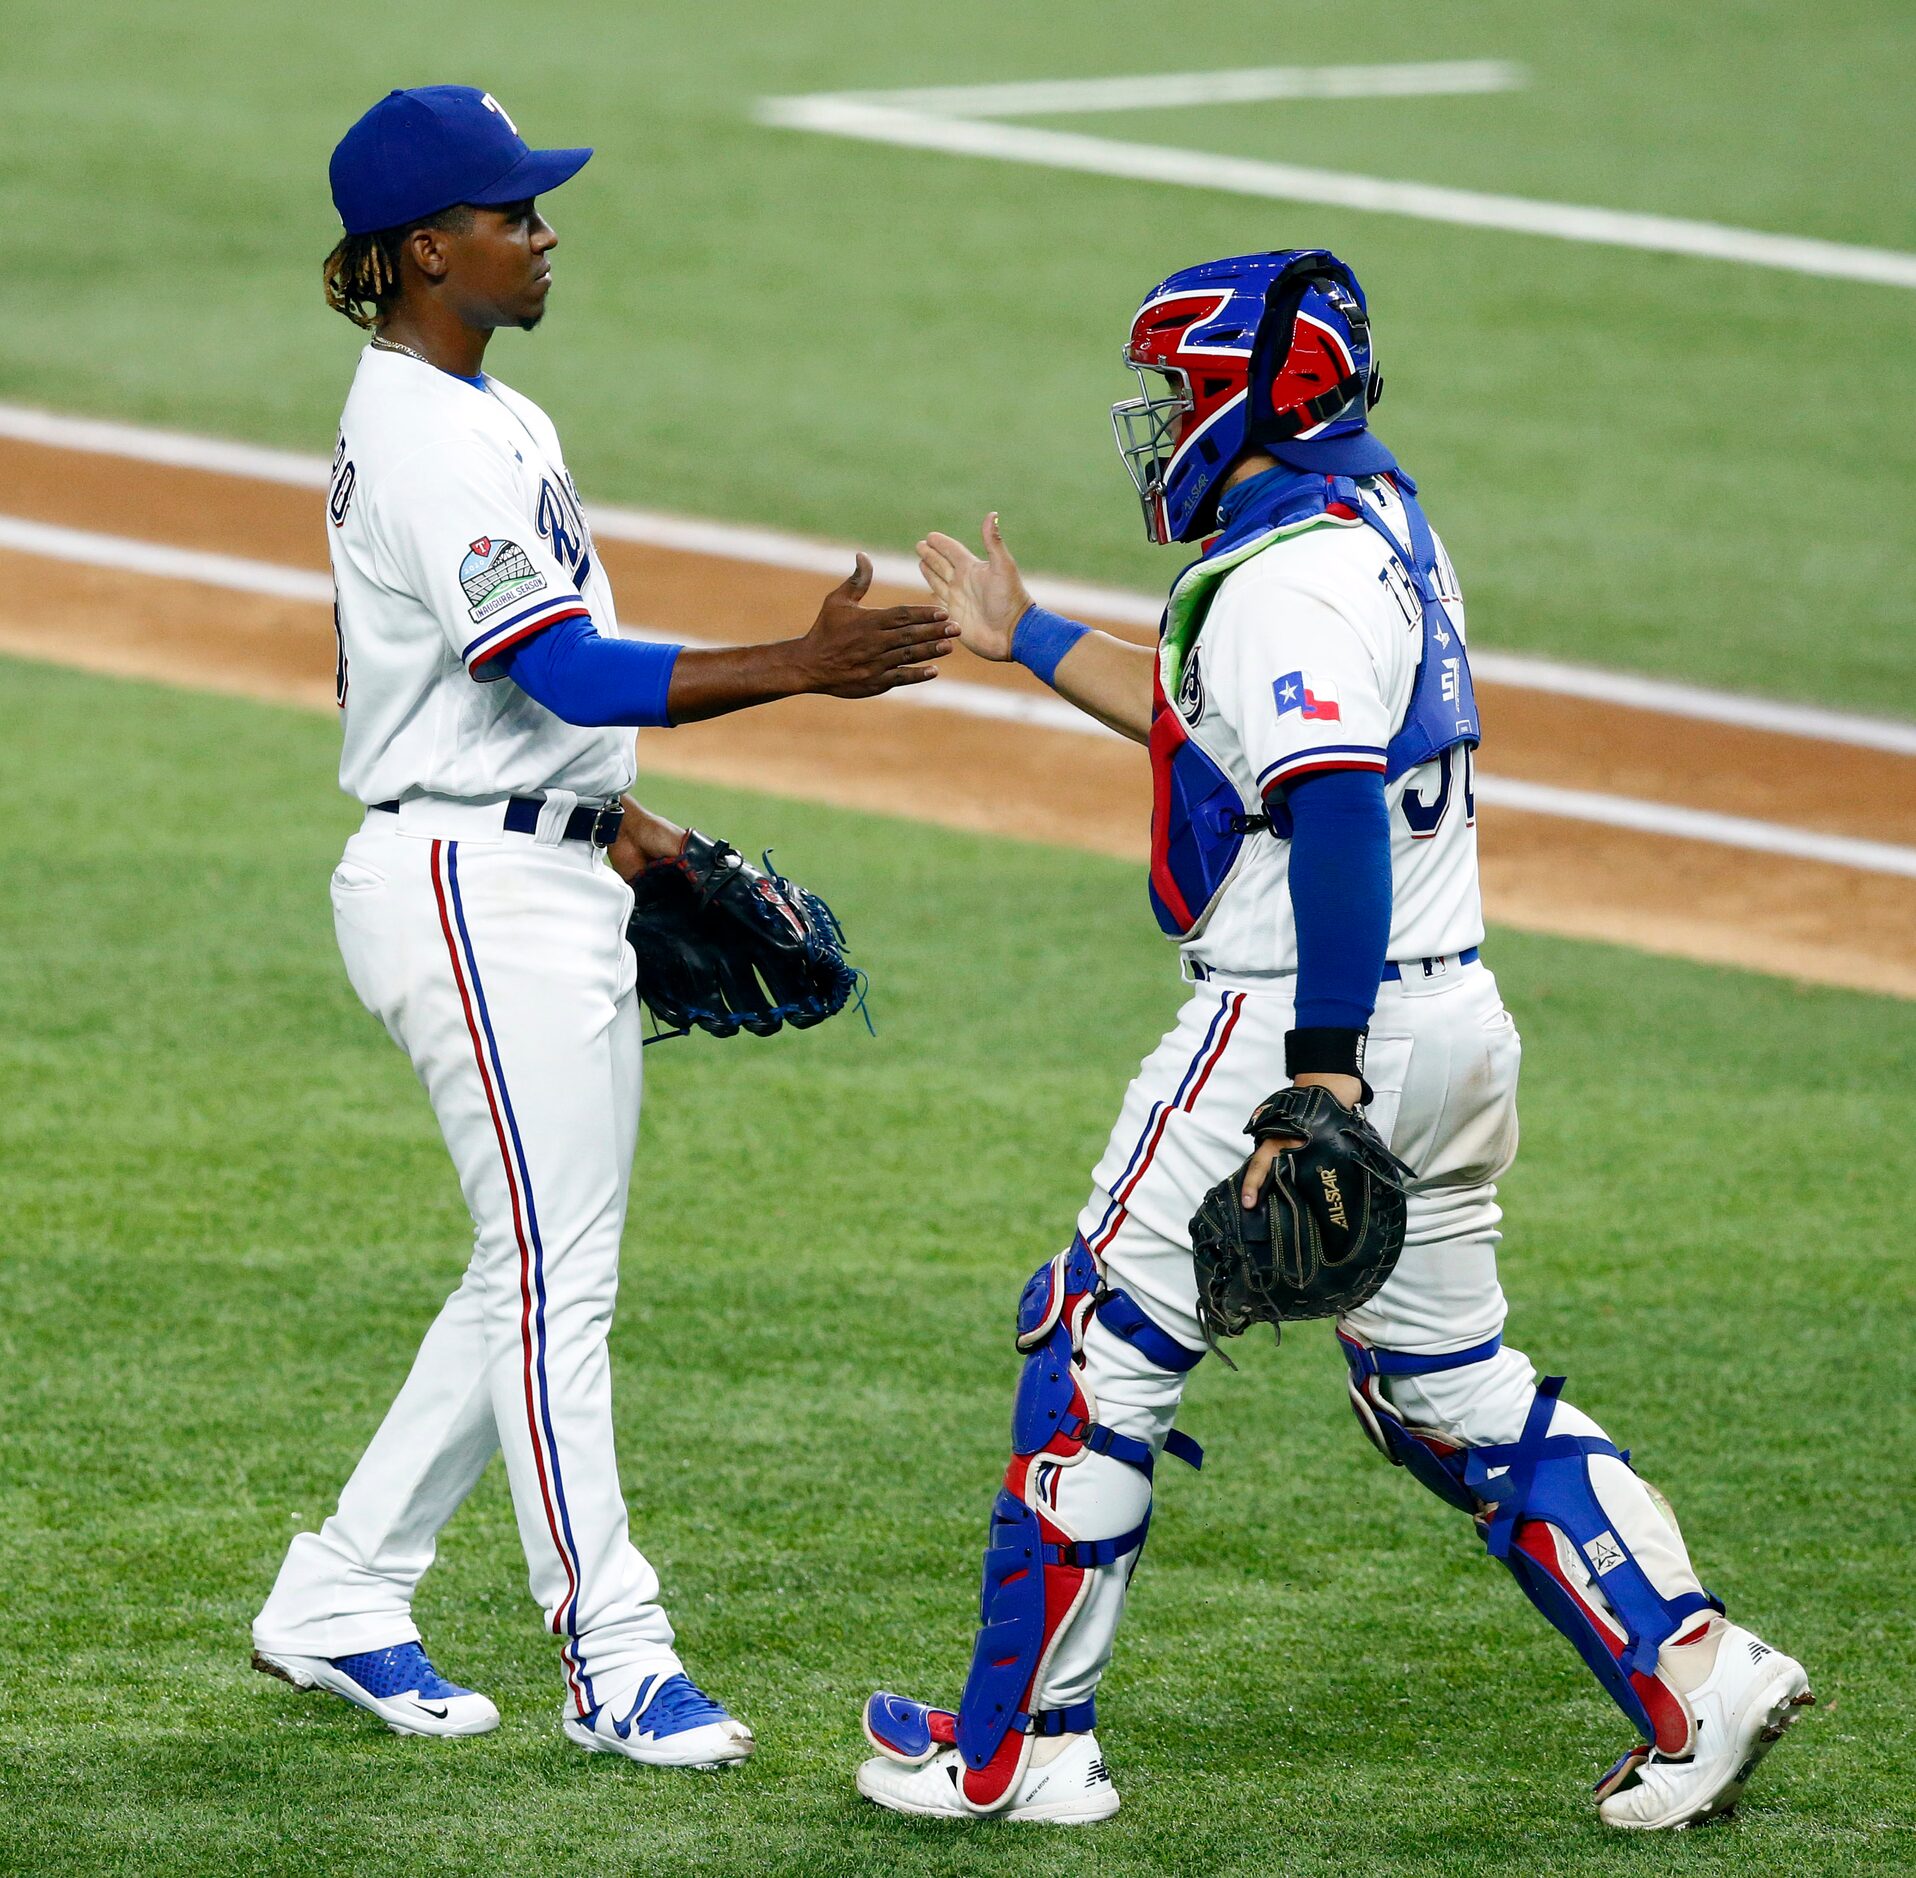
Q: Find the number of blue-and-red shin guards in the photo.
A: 2